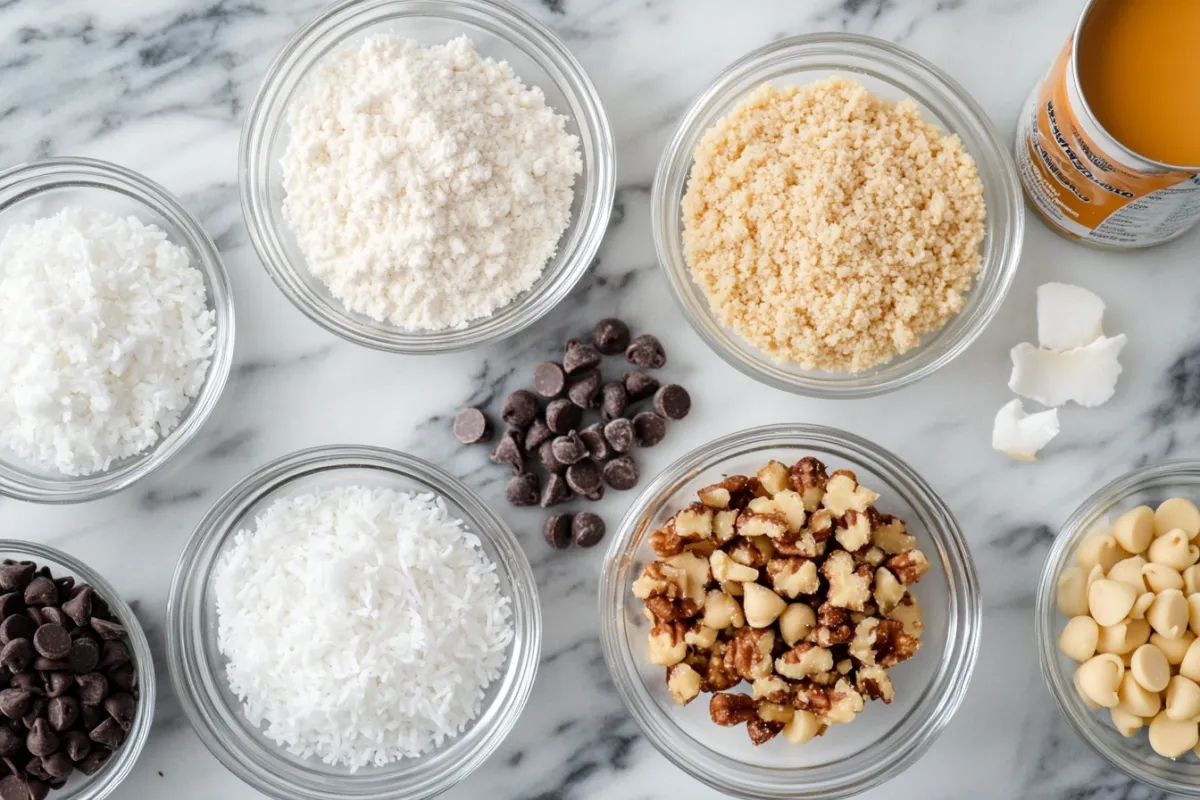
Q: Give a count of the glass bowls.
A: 7